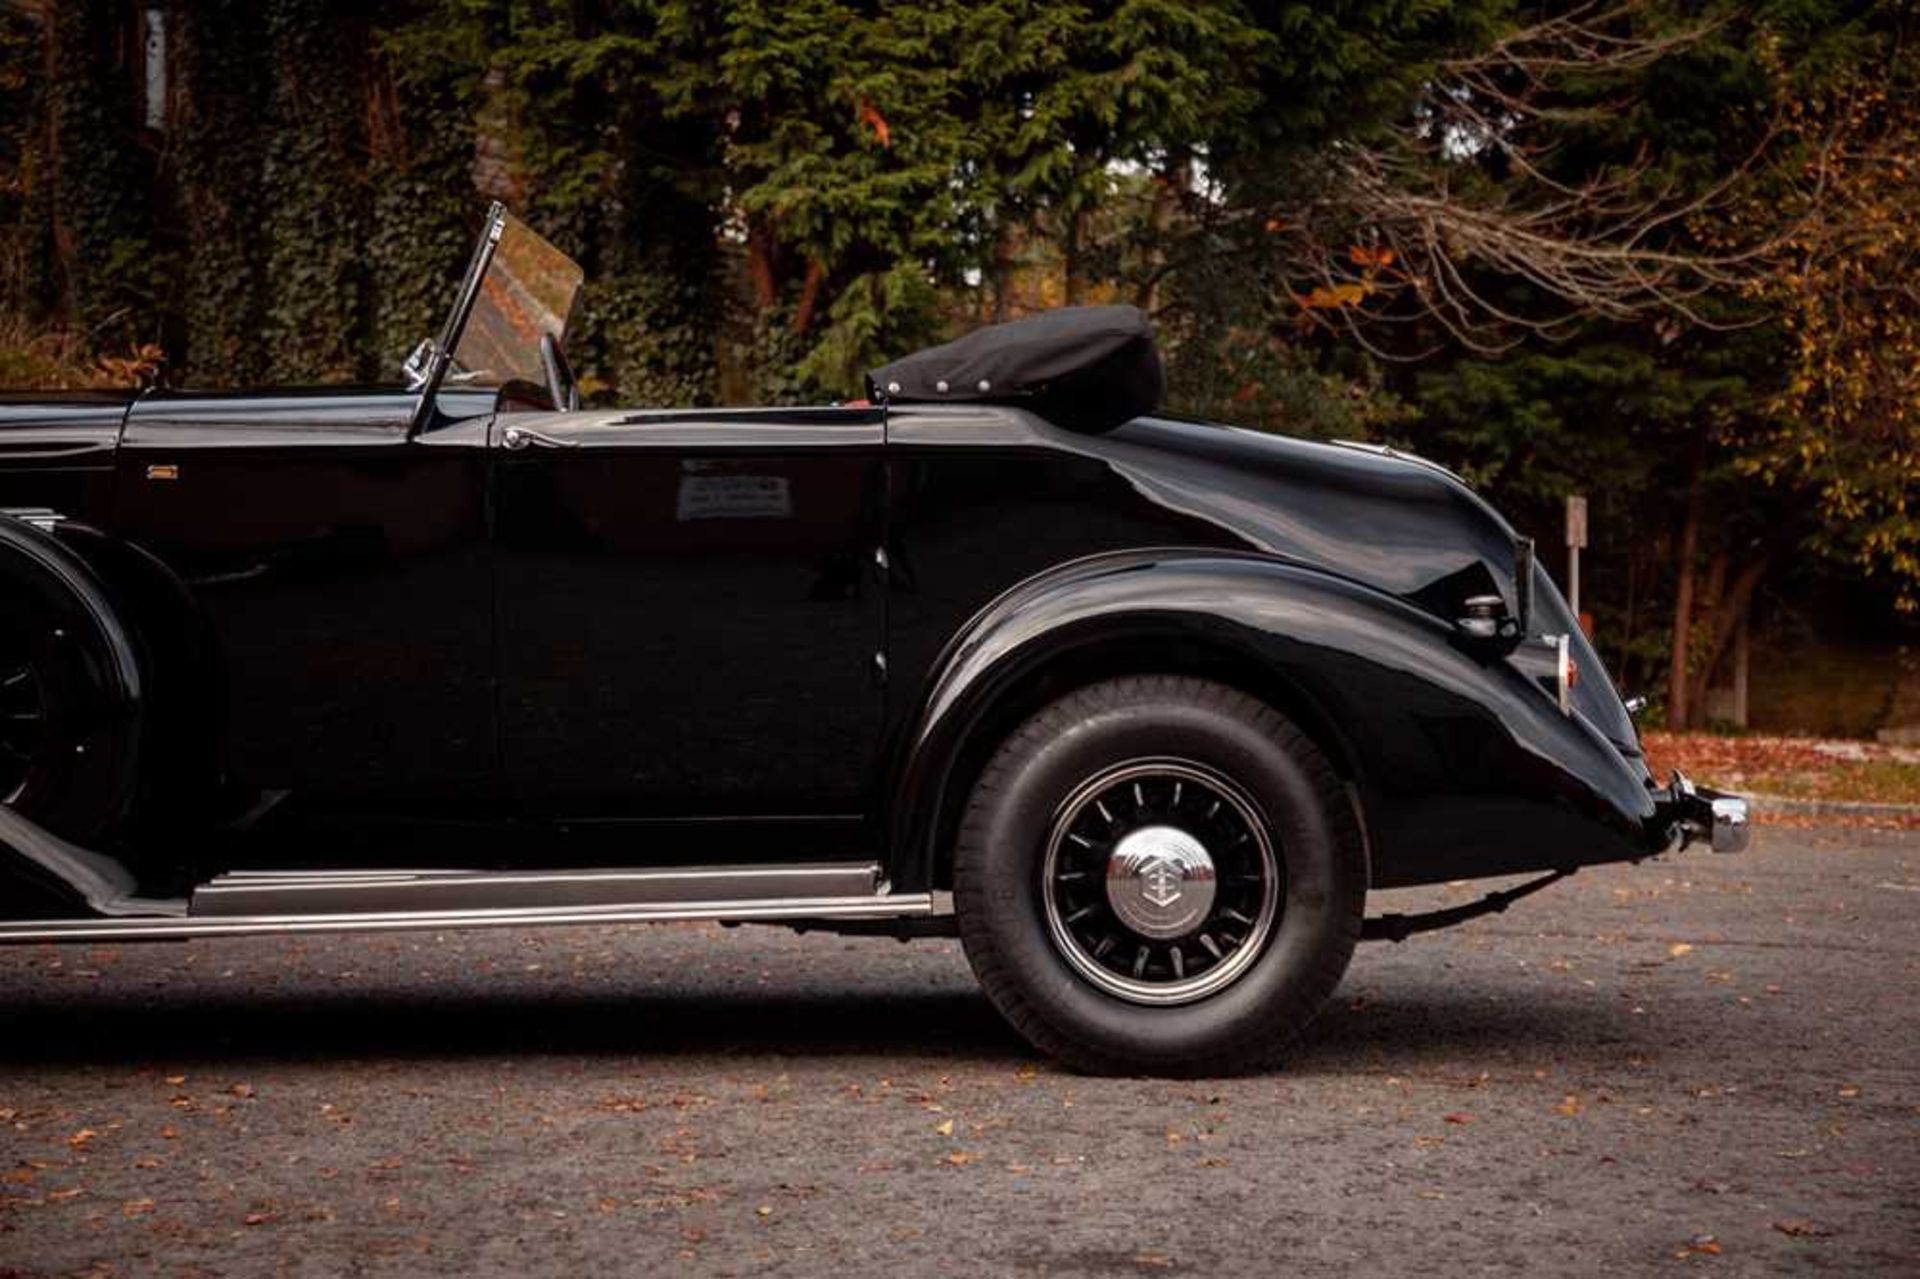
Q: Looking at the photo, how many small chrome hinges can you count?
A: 2